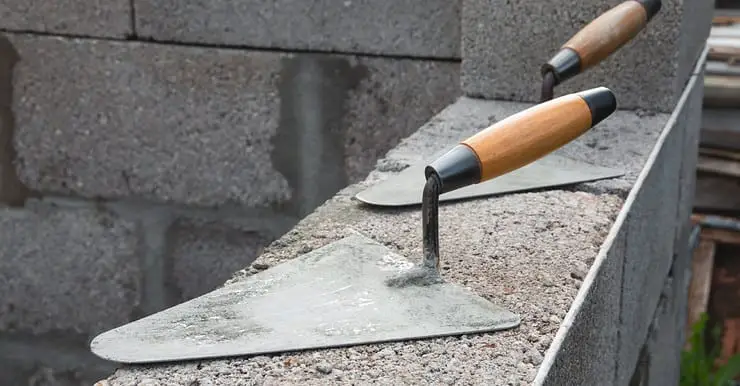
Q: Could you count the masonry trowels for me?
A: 2